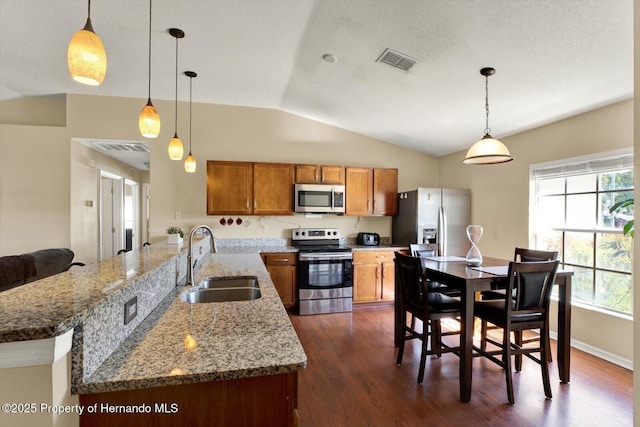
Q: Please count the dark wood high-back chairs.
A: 4